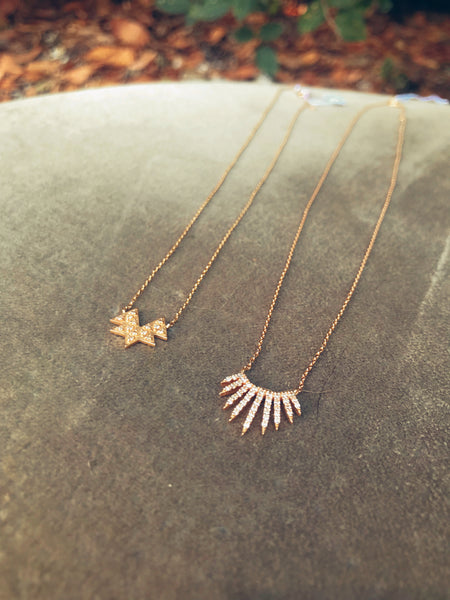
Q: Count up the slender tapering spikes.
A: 9